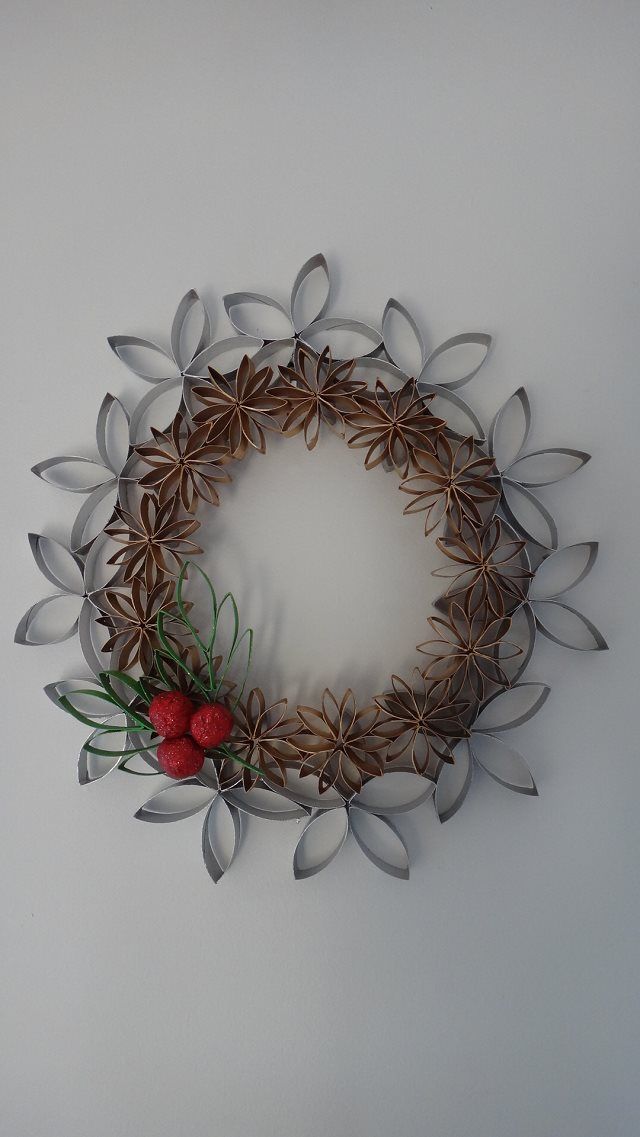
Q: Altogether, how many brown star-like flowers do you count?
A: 13